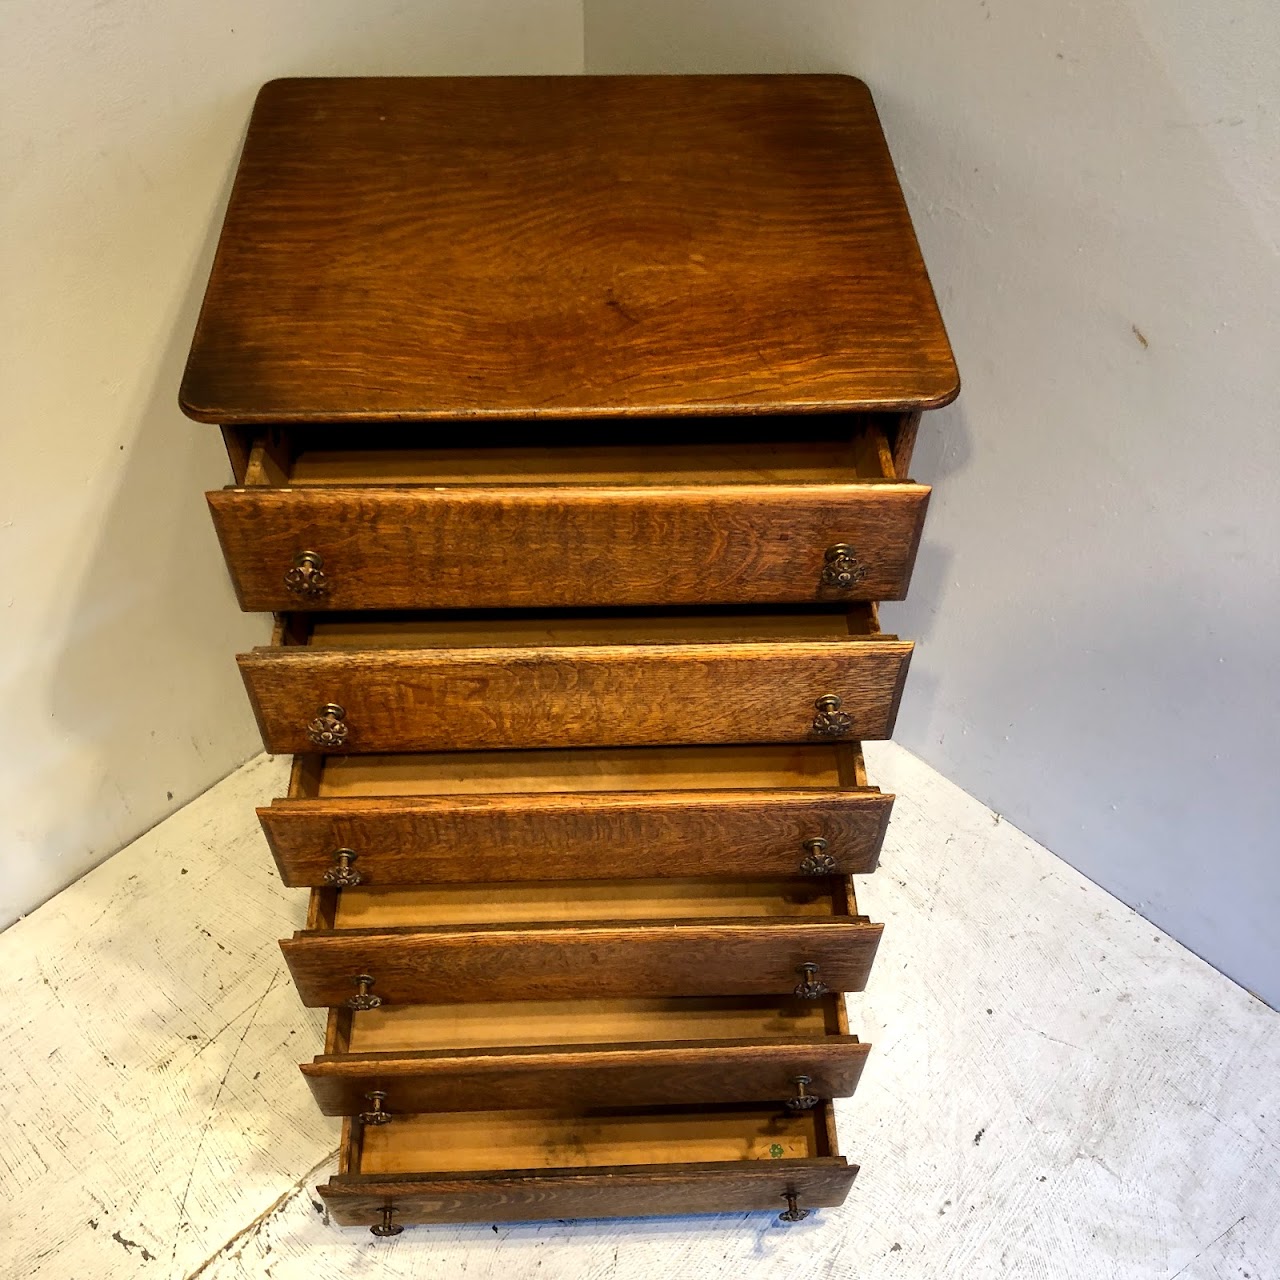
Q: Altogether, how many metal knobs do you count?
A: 12